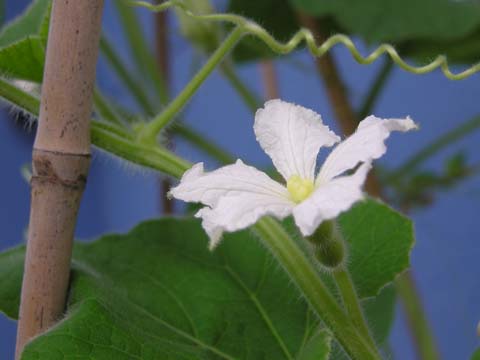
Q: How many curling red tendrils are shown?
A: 0